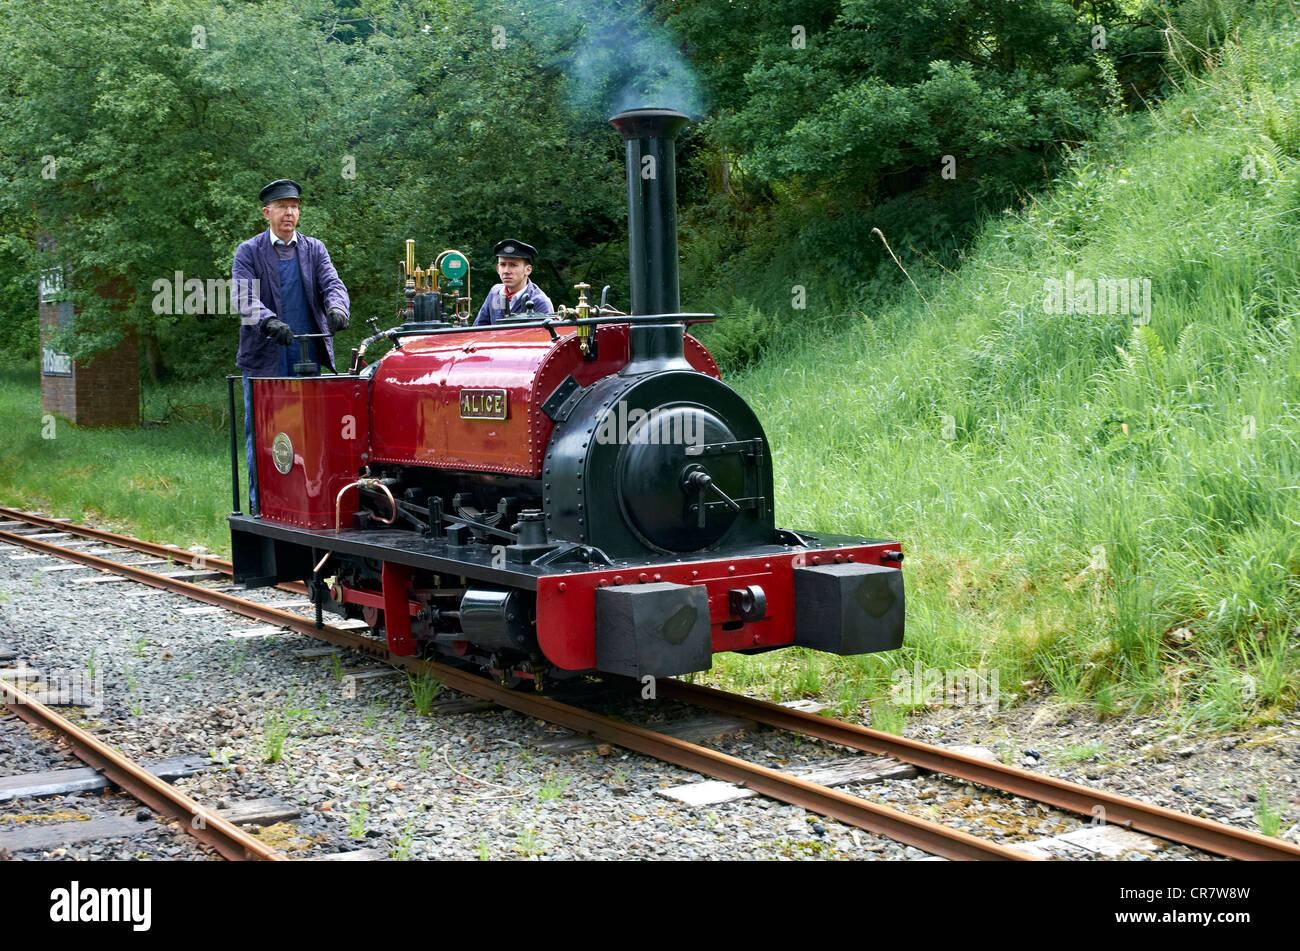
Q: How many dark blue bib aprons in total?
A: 1